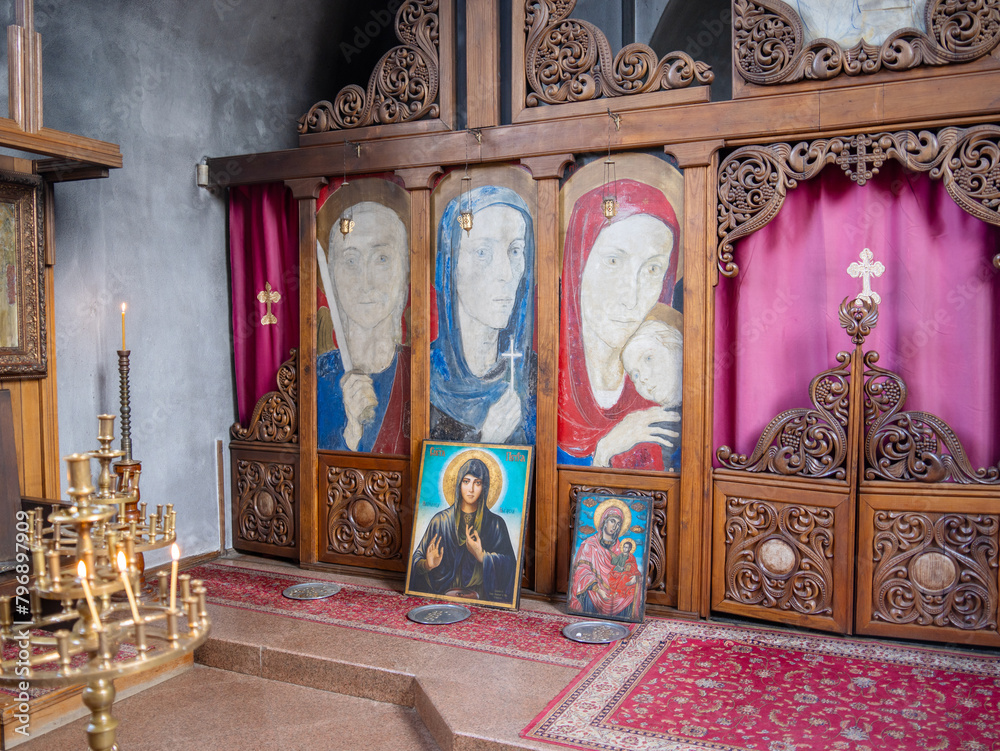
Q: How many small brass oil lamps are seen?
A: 3